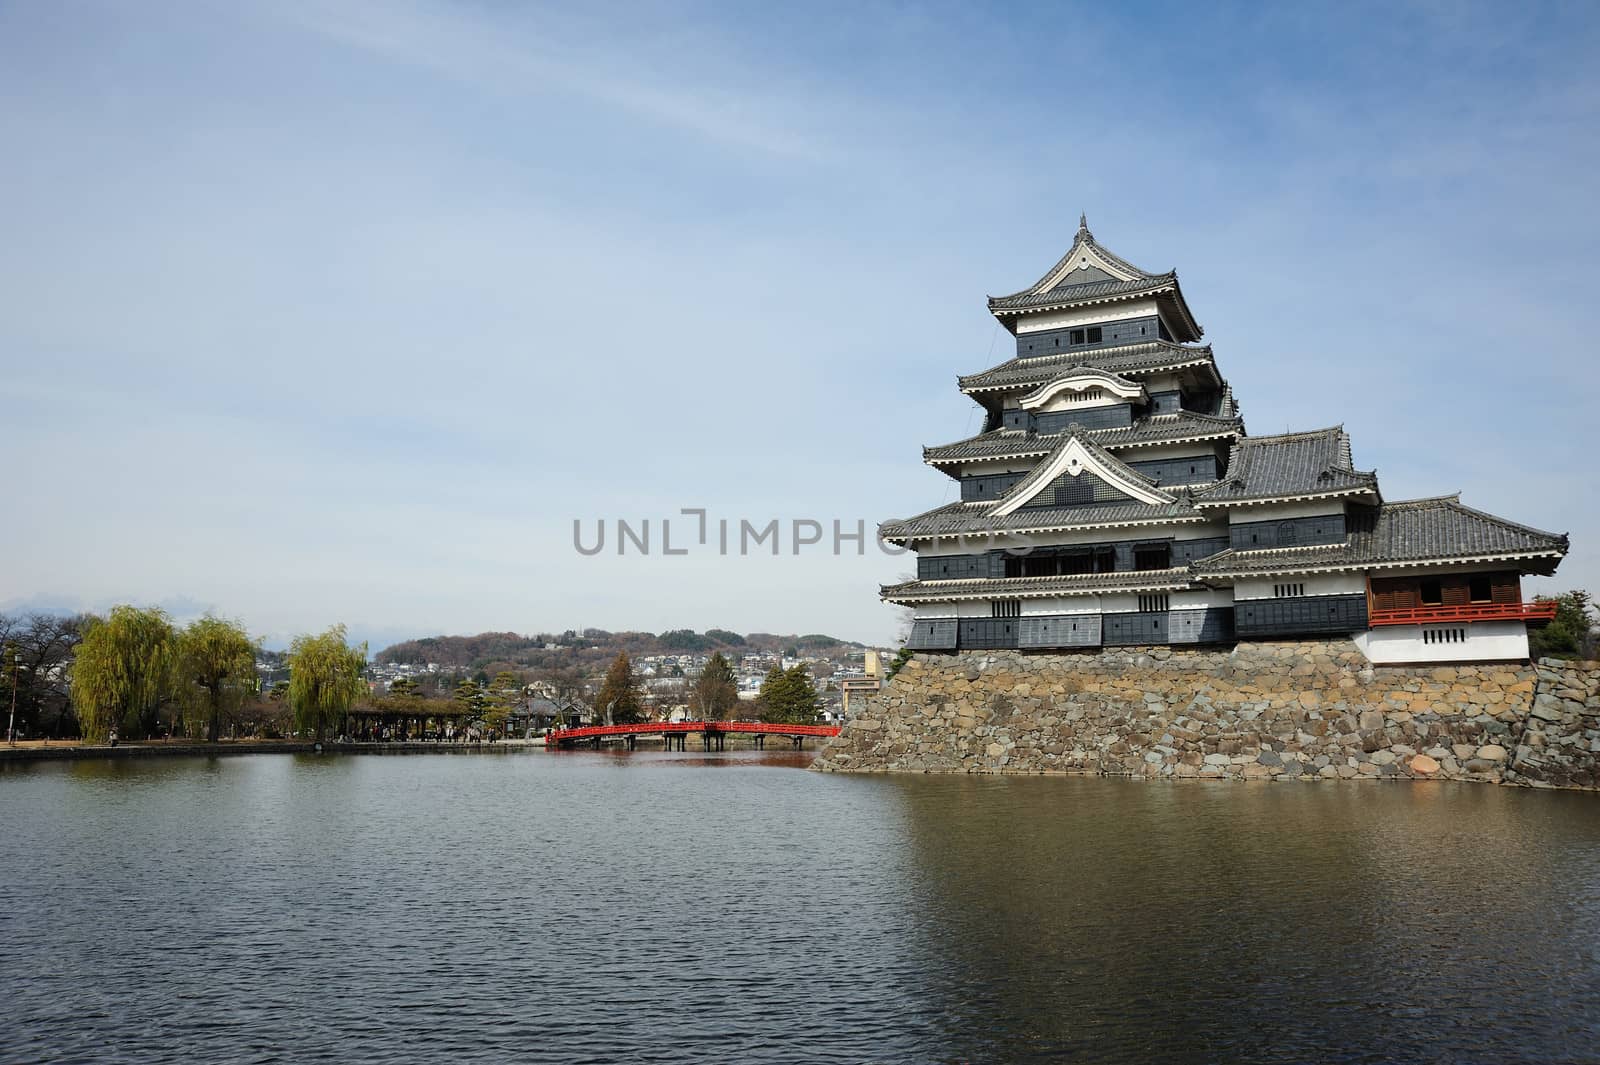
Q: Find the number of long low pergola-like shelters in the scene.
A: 1